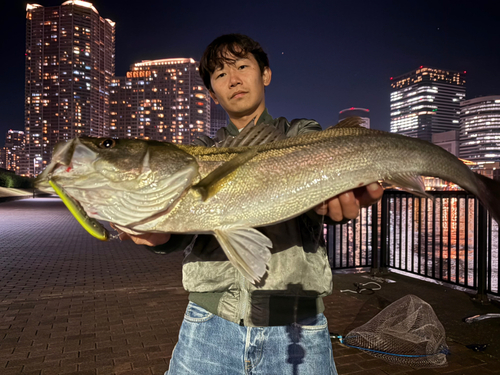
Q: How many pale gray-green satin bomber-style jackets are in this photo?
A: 1